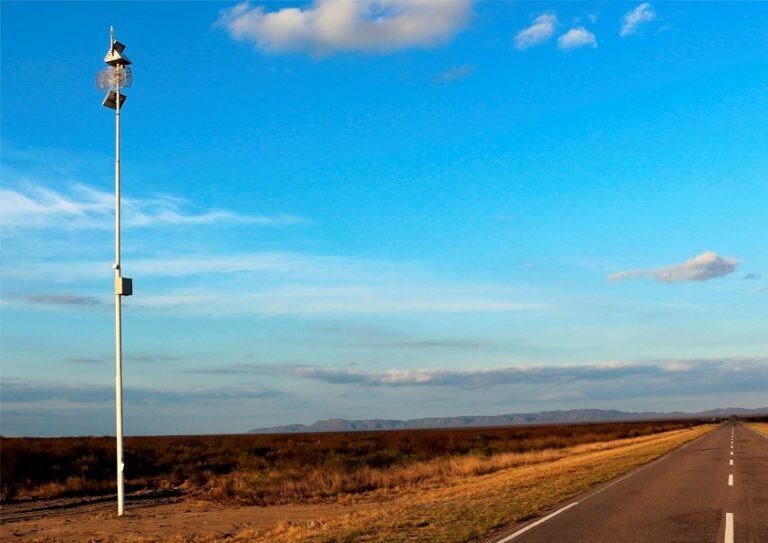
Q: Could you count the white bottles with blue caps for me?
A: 0